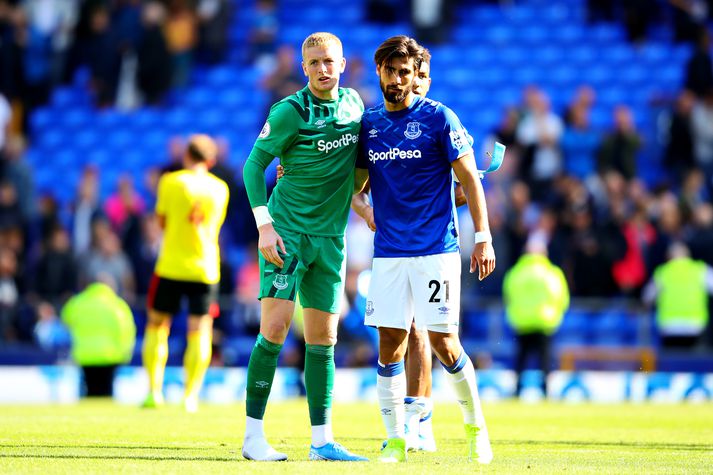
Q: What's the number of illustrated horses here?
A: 0